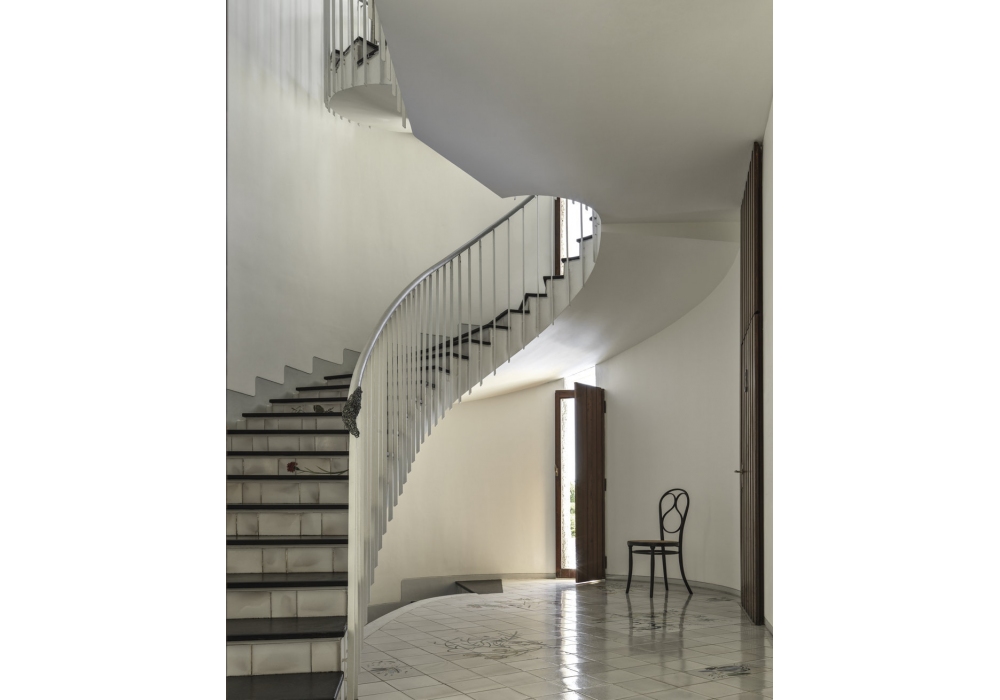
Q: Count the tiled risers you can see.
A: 11